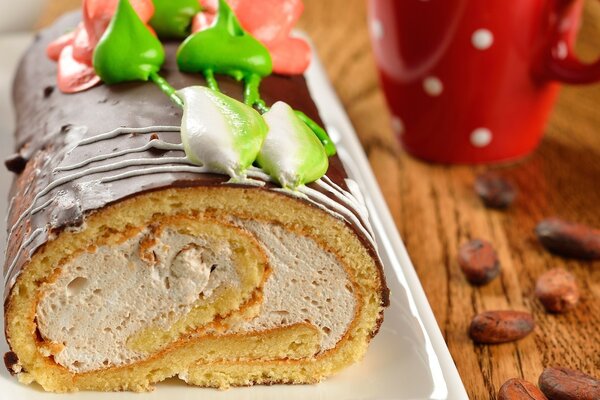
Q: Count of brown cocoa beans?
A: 7